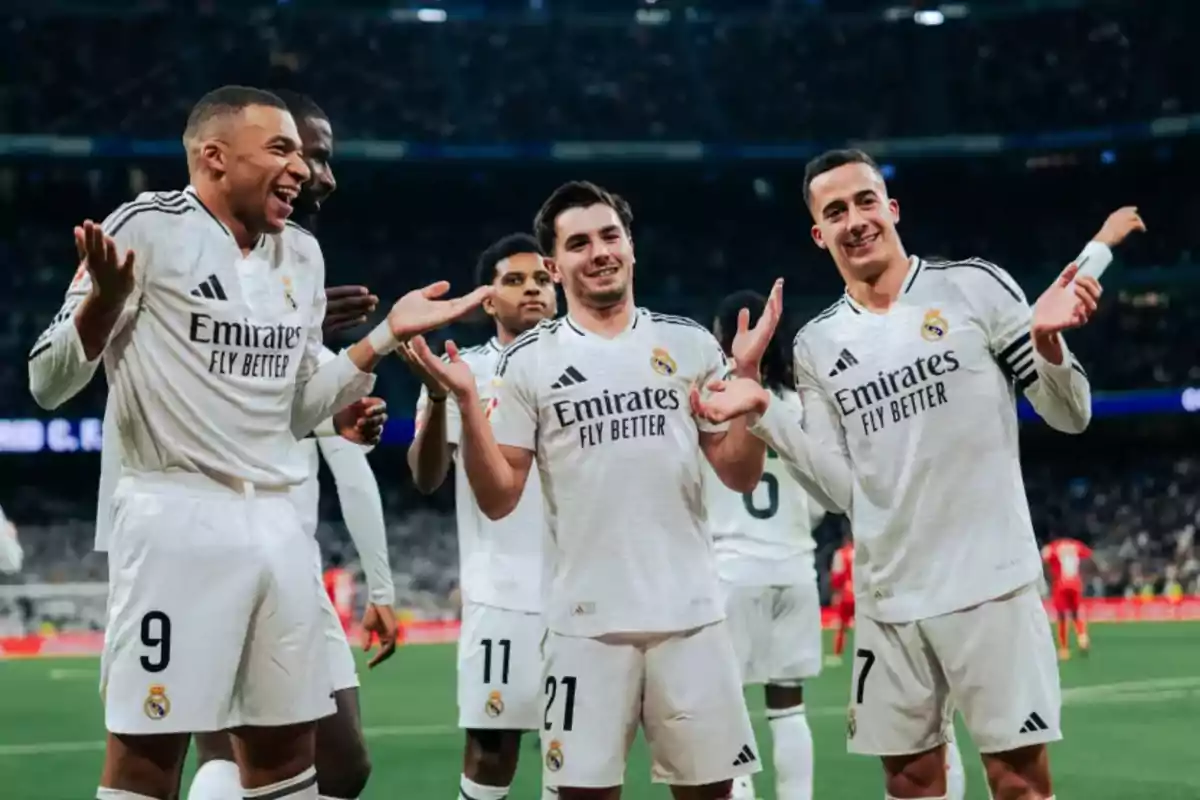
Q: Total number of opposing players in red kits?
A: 3